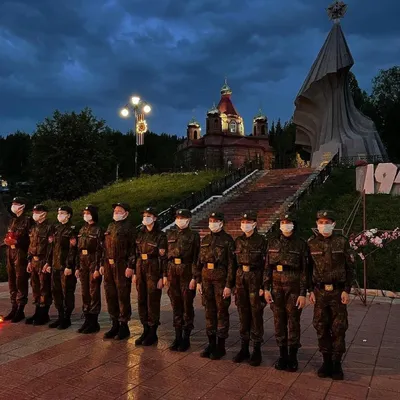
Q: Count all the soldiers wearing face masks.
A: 11